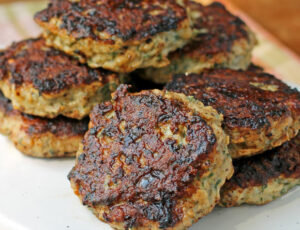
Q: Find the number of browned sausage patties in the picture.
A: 7